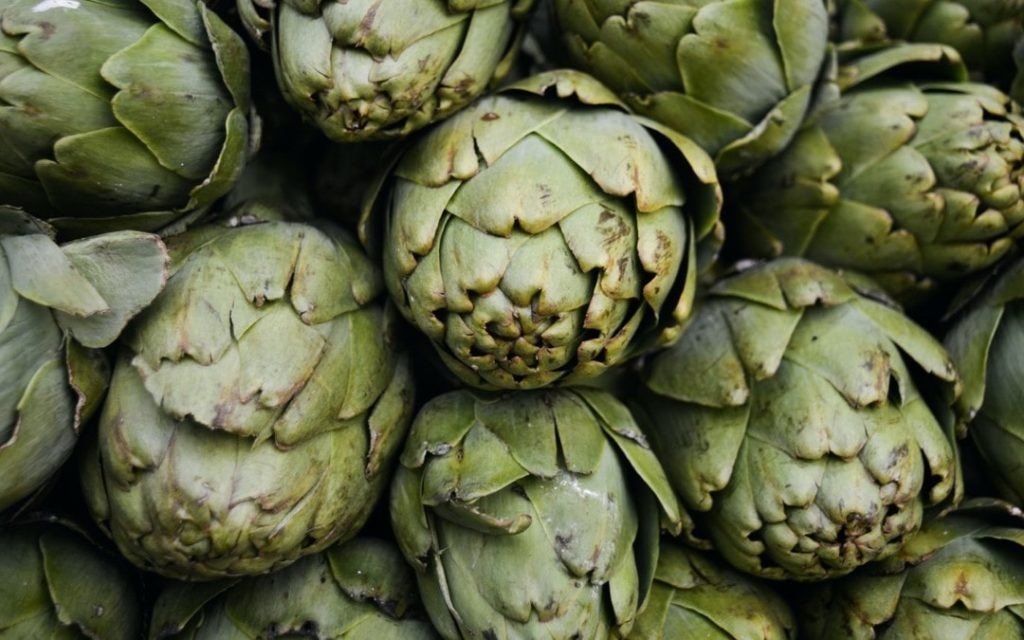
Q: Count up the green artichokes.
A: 15